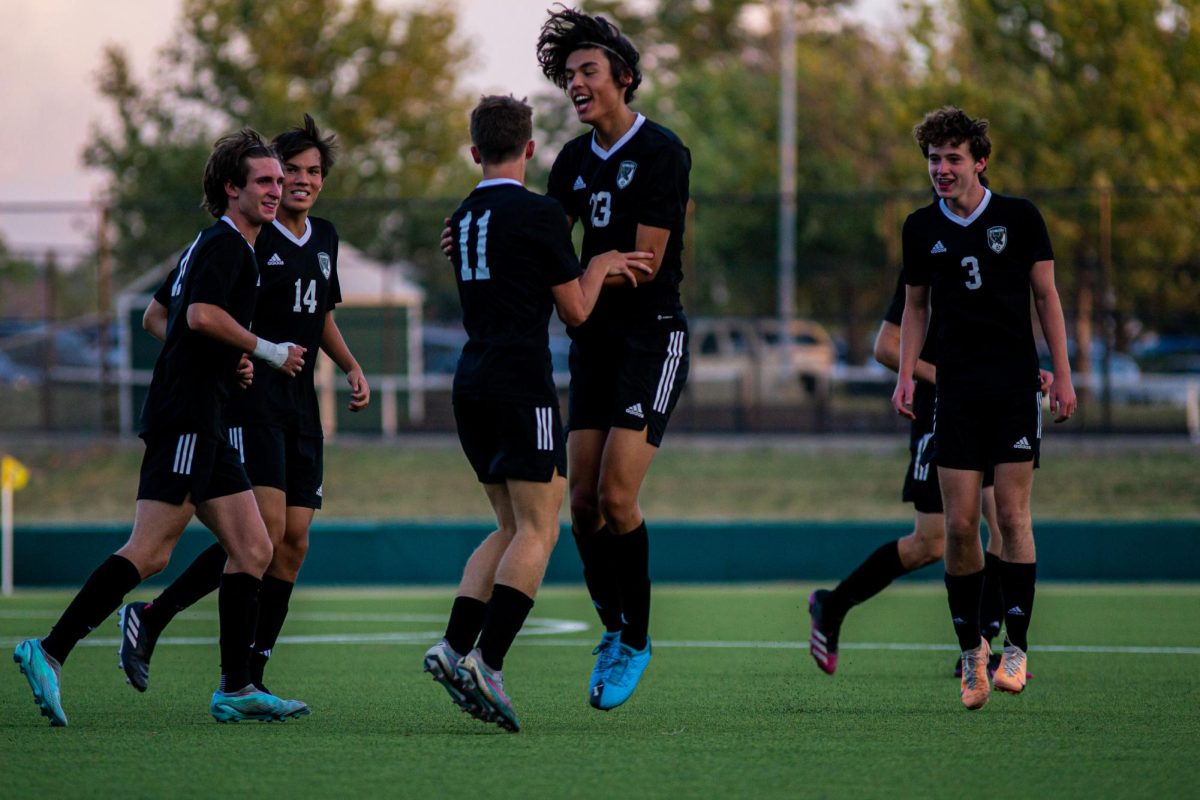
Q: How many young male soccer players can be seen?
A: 6